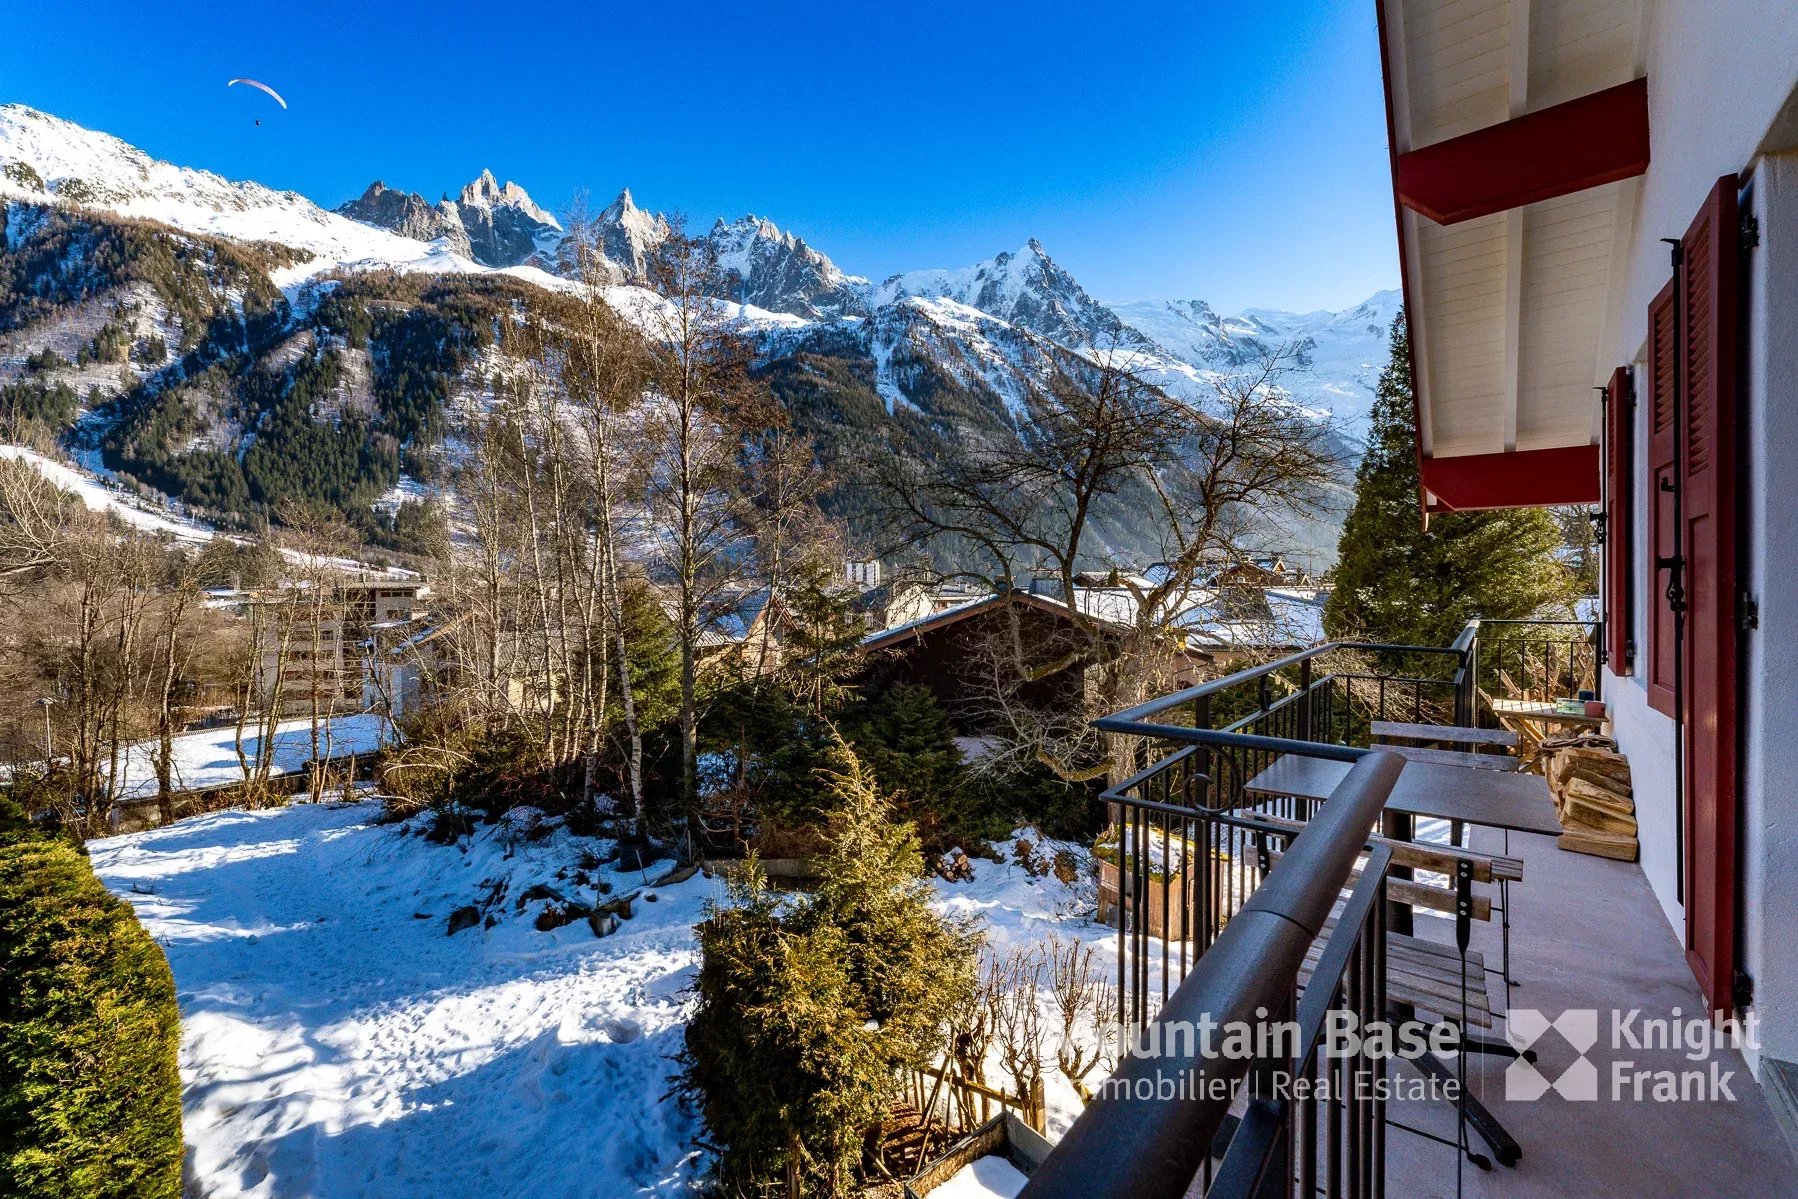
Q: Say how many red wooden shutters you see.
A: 3